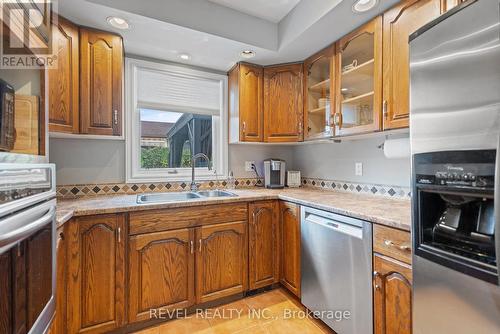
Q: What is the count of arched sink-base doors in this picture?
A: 2